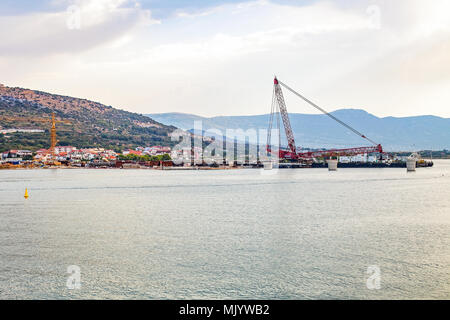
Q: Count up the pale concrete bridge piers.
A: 3